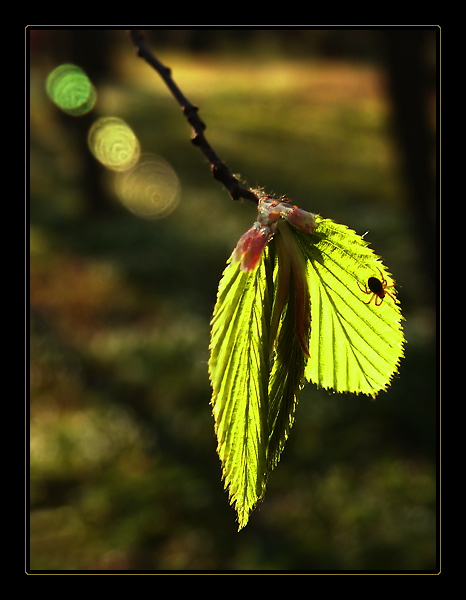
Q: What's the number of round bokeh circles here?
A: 3